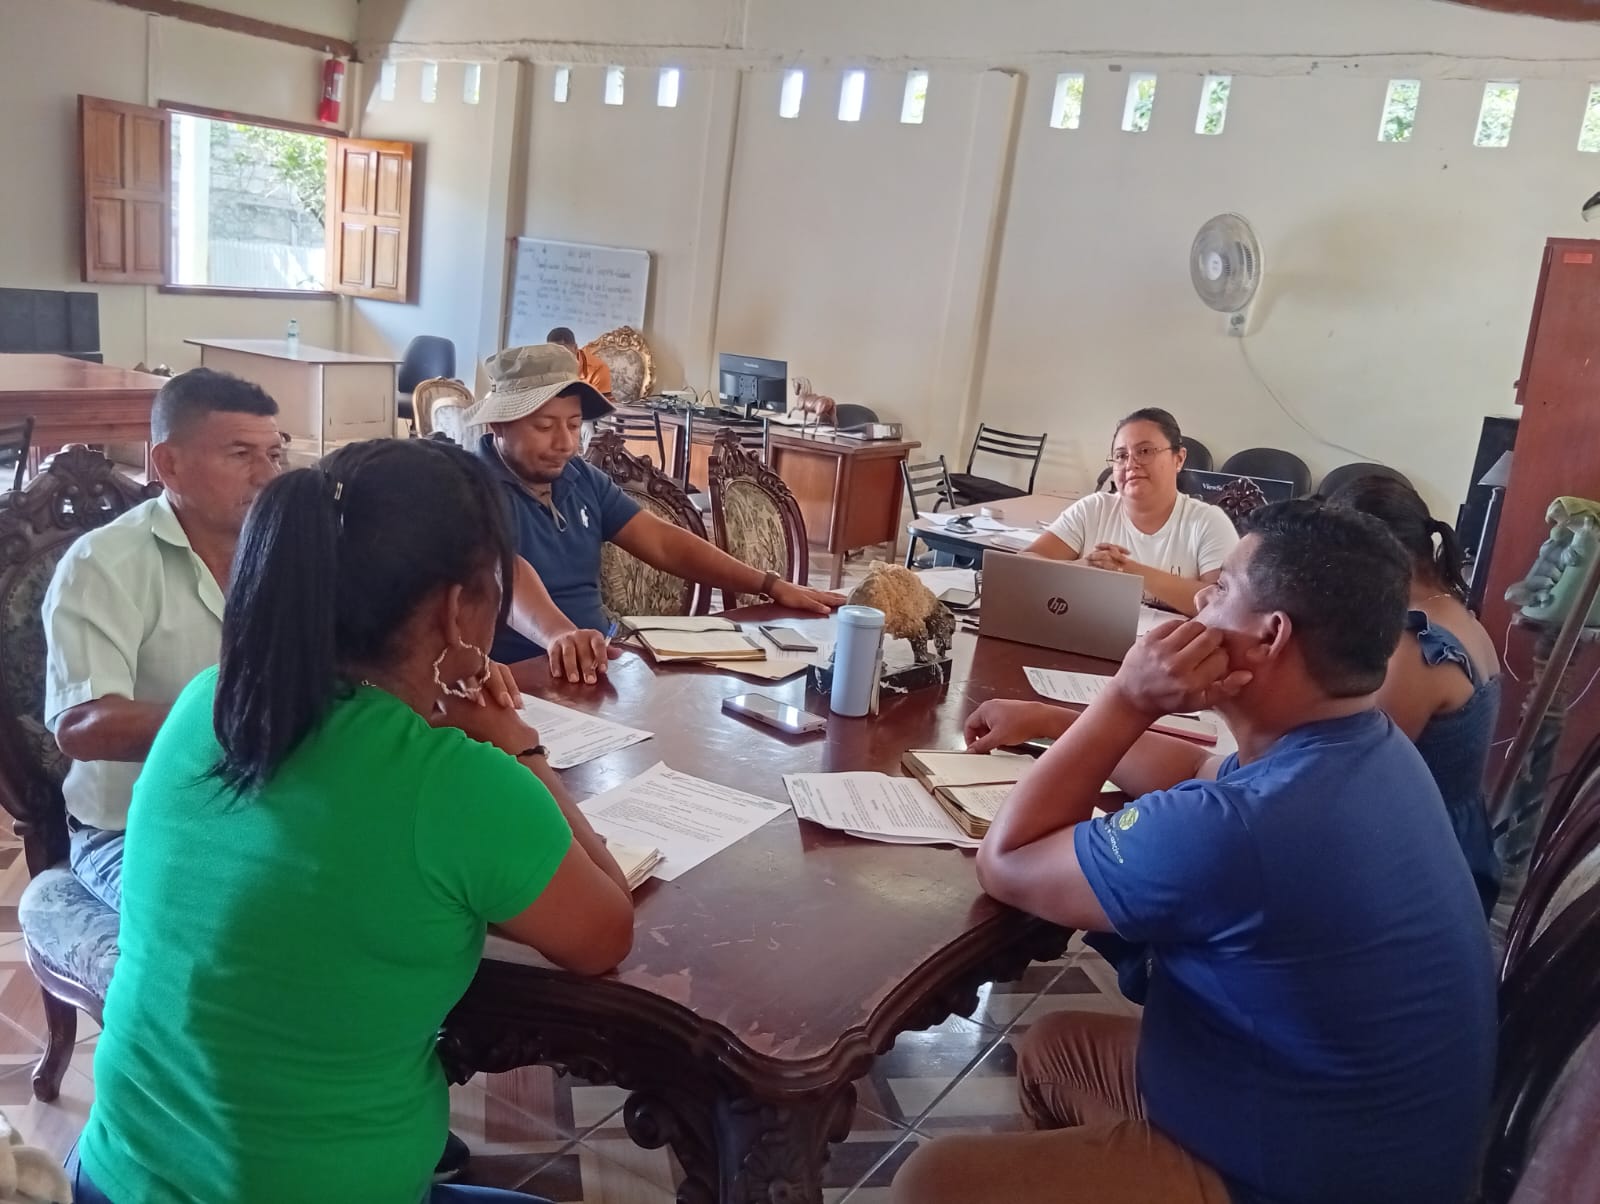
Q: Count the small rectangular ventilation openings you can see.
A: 15